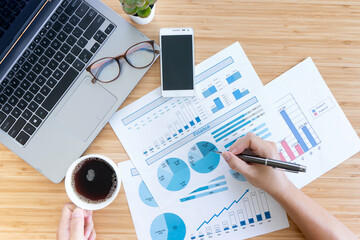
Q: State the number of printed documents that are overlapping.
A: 3